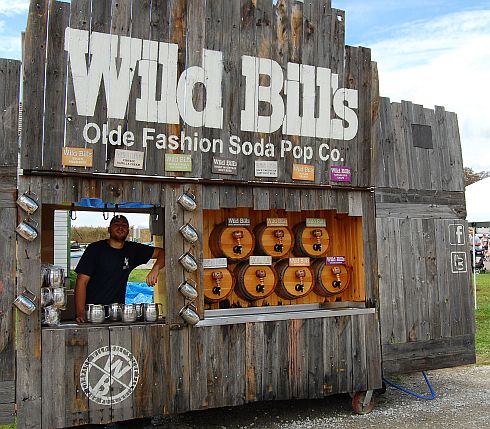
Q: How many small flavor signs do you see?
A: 14